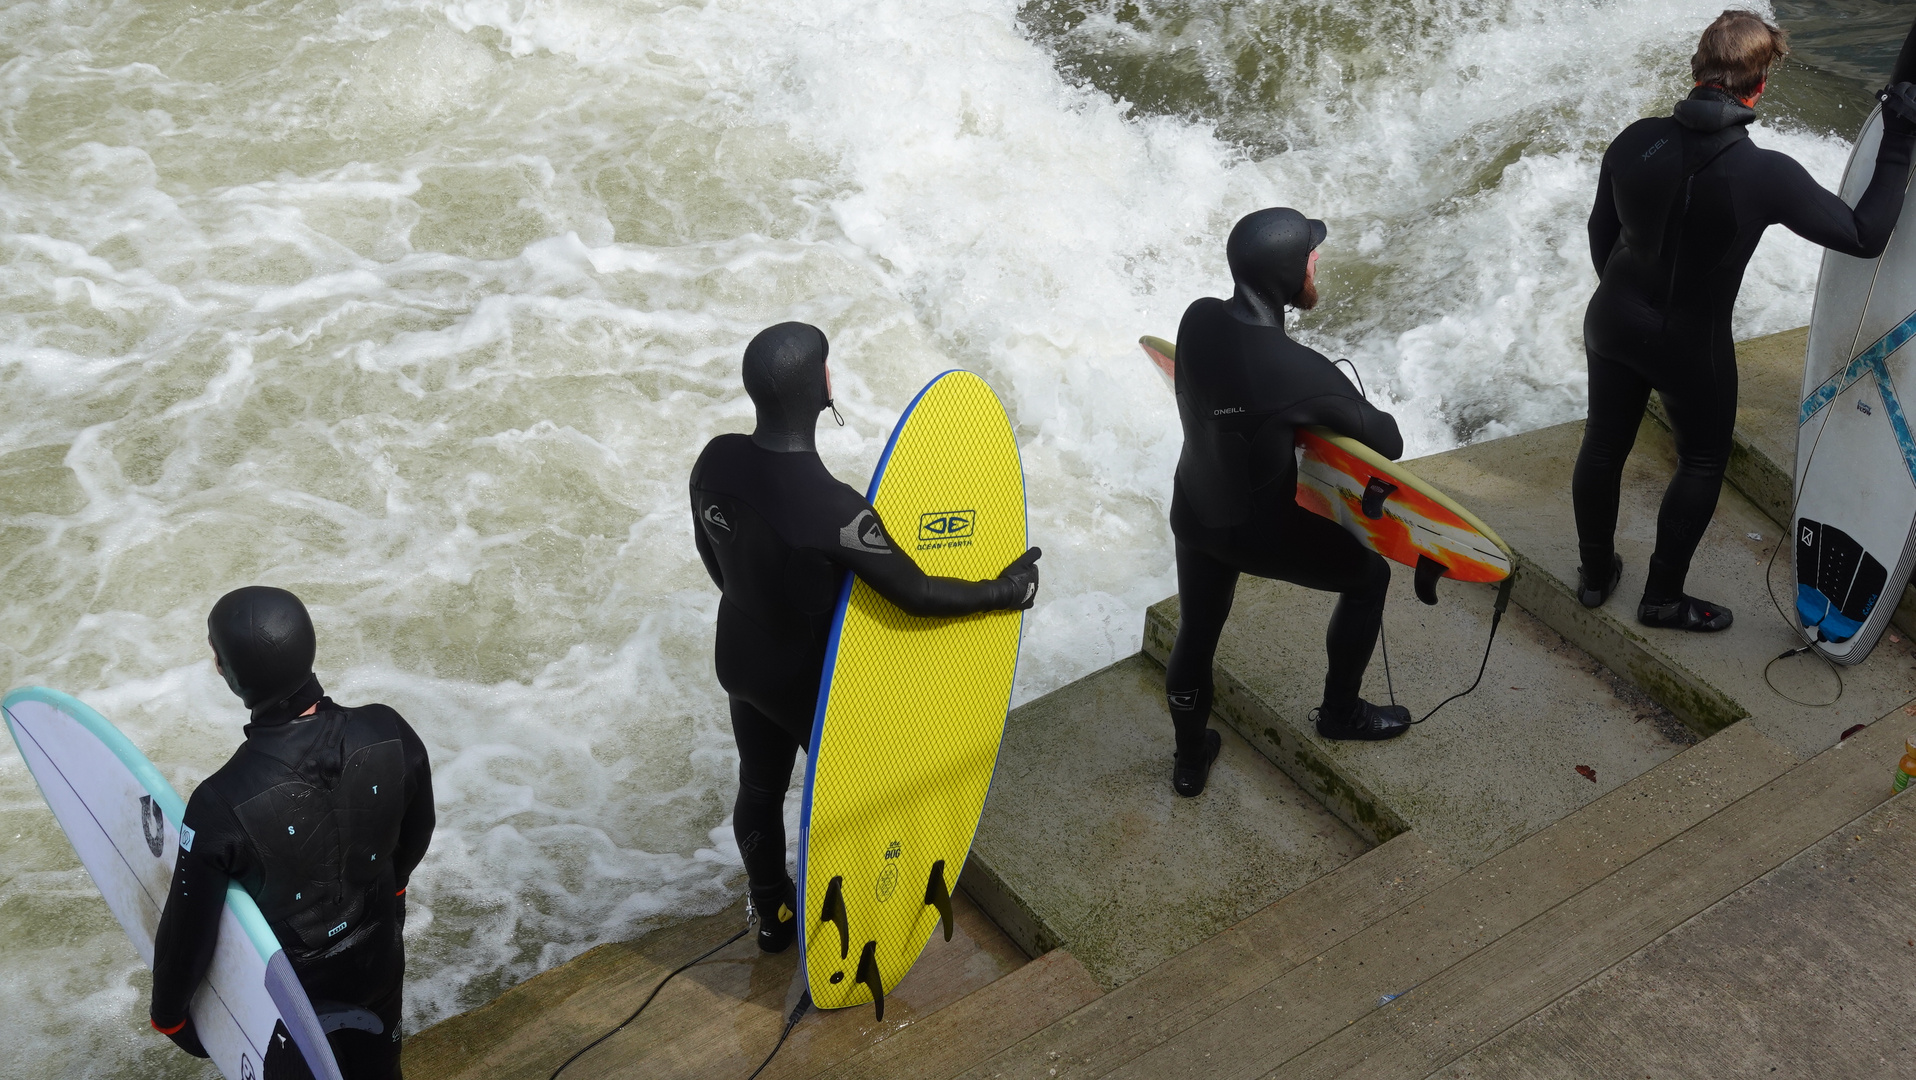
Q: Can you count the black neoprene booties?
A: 5